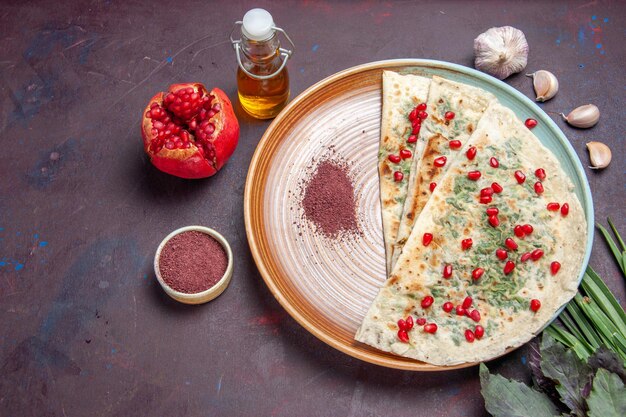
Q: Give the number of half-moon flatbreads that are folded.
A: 3